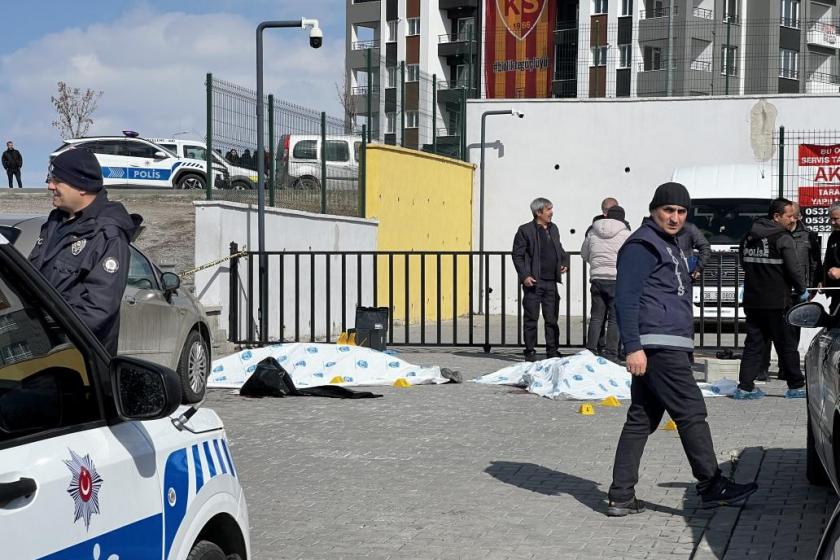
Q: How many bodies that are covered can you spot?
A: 2